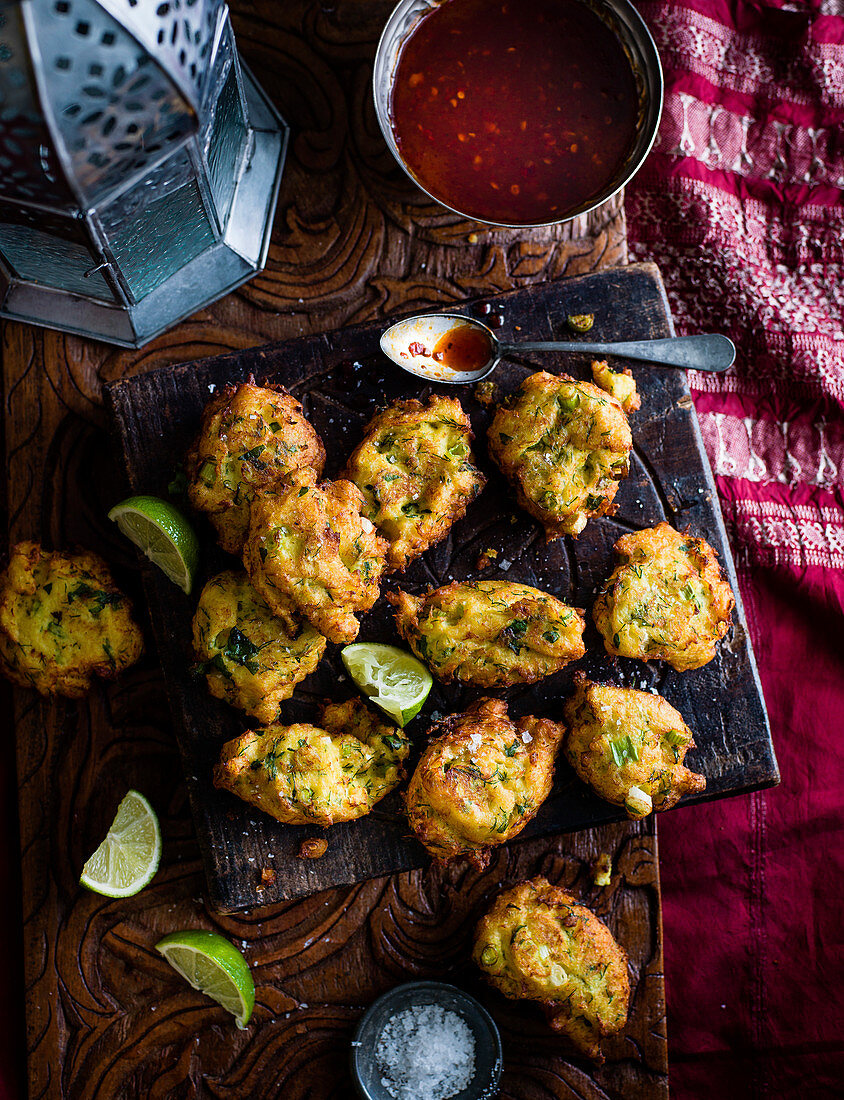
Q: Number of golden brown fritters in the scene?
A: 12